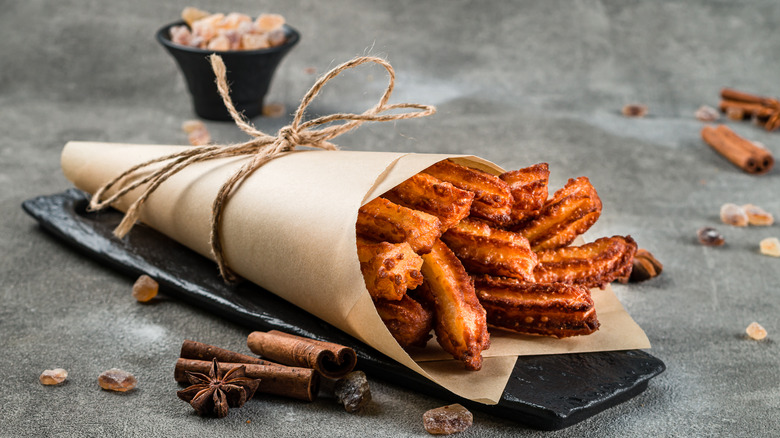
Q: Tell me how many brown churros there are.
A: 11